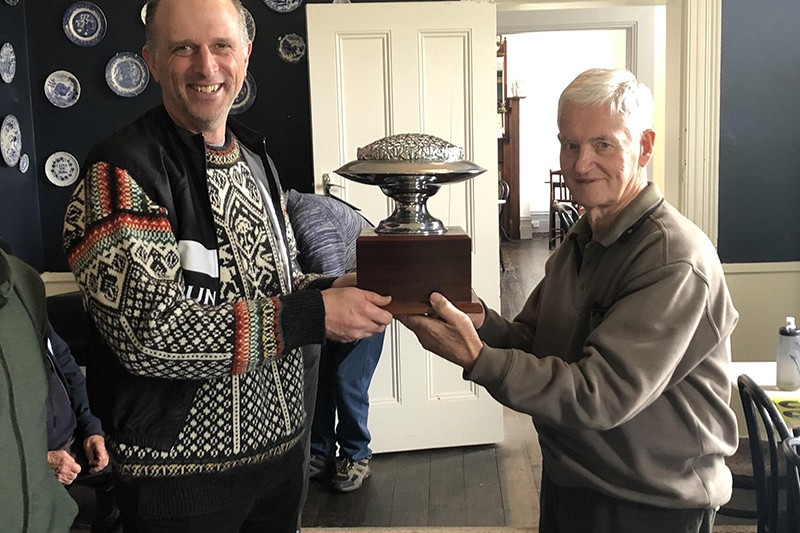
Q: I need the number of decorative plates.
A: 13